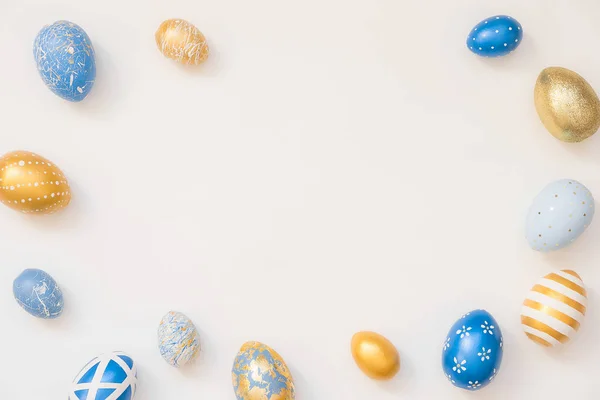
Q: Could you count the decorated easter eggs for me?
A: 13